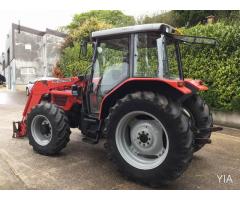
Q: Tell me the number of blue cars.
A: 0